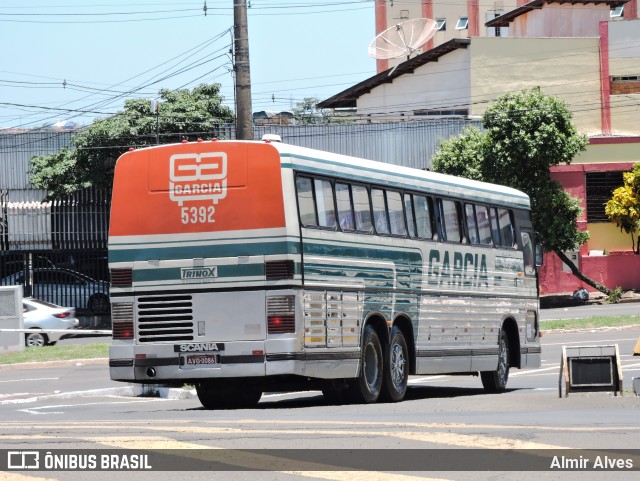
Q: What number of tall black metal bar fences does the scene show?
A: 1